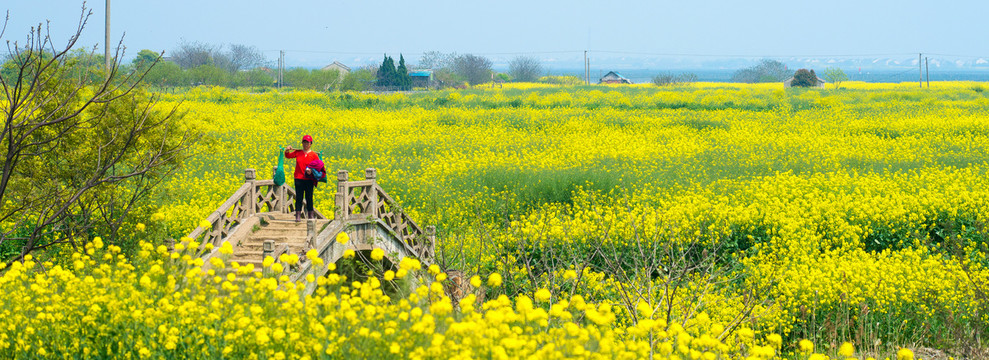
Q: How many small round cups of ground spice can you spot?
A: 0